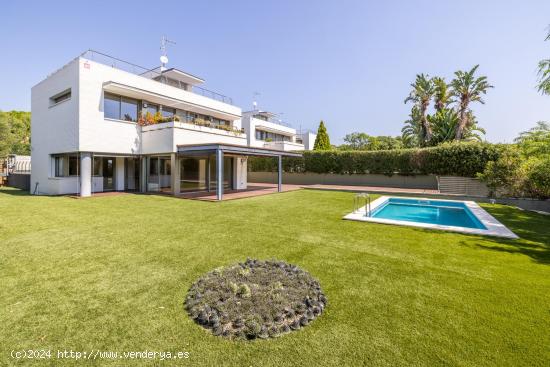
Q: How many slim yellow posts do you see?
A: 0